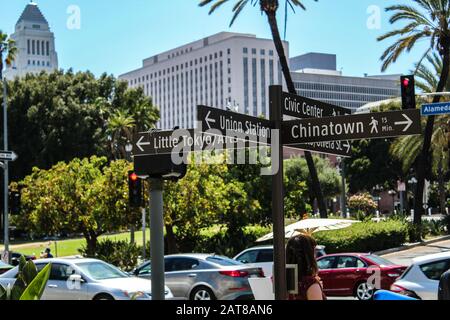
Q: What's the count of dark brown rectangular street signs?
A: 5